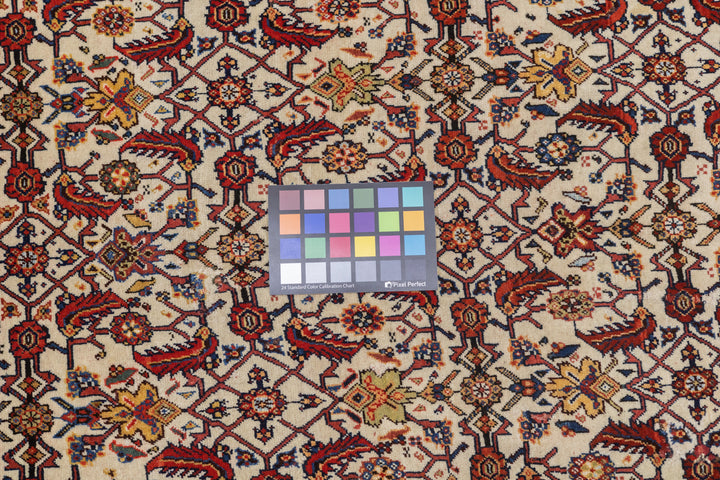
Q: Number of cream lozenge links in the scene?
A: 12